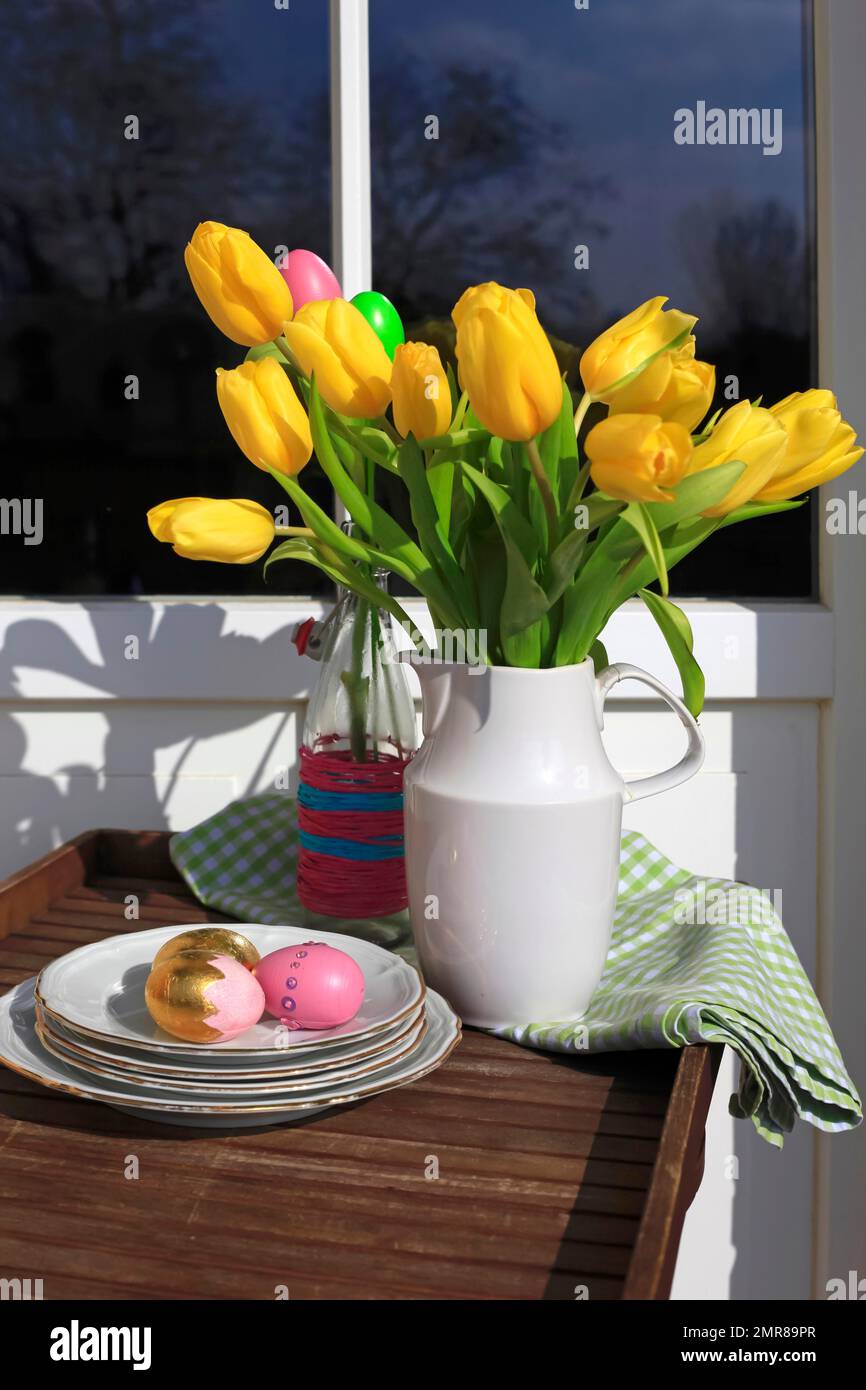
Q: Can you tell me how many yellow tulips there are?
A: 11